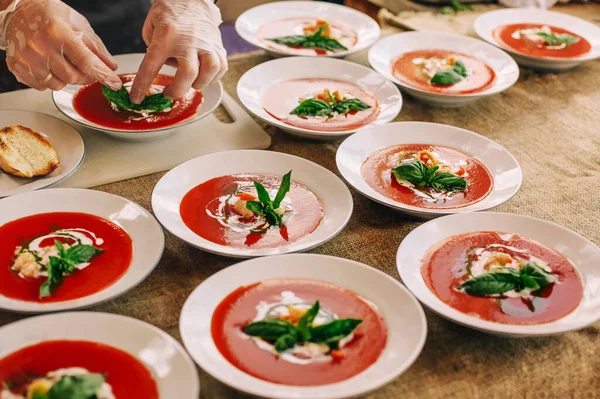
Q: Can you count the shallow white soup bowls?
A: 11